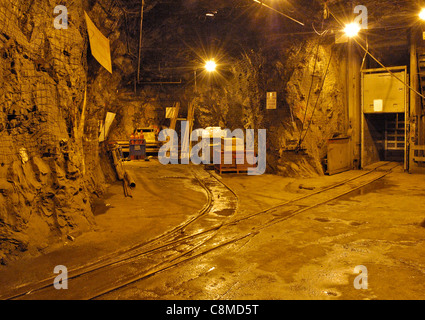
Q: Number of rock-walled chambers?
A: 1